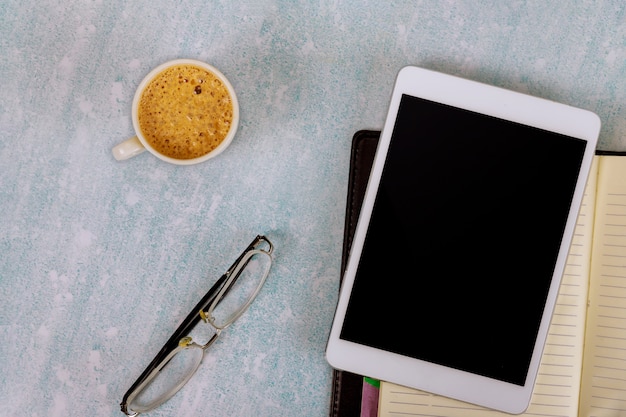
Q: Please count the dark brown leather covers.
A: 1